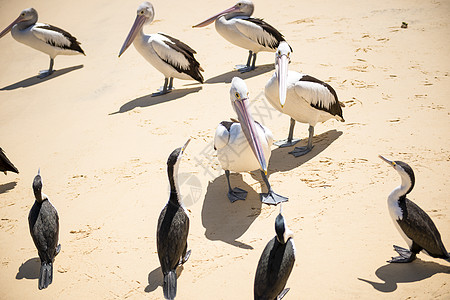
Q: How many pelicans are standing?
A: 5